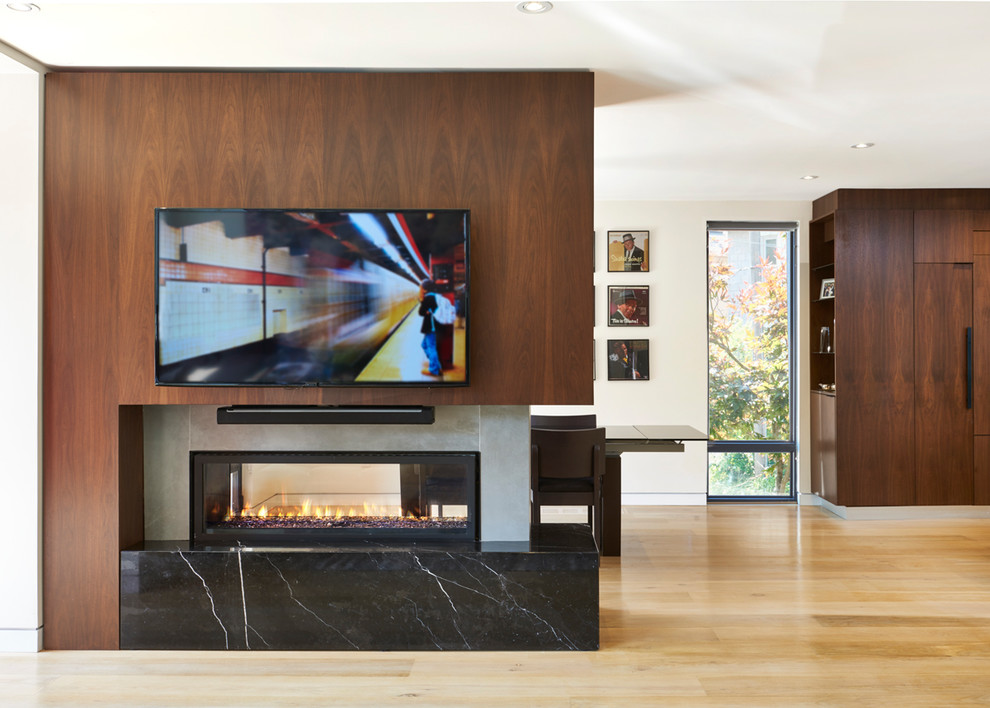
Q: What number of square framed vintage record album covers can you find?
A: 3